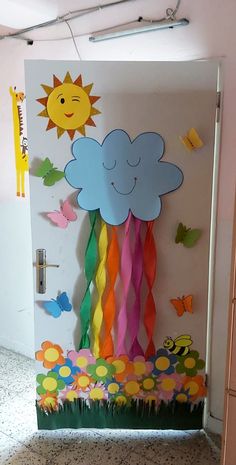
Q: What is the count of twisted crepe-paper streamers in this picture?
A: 6